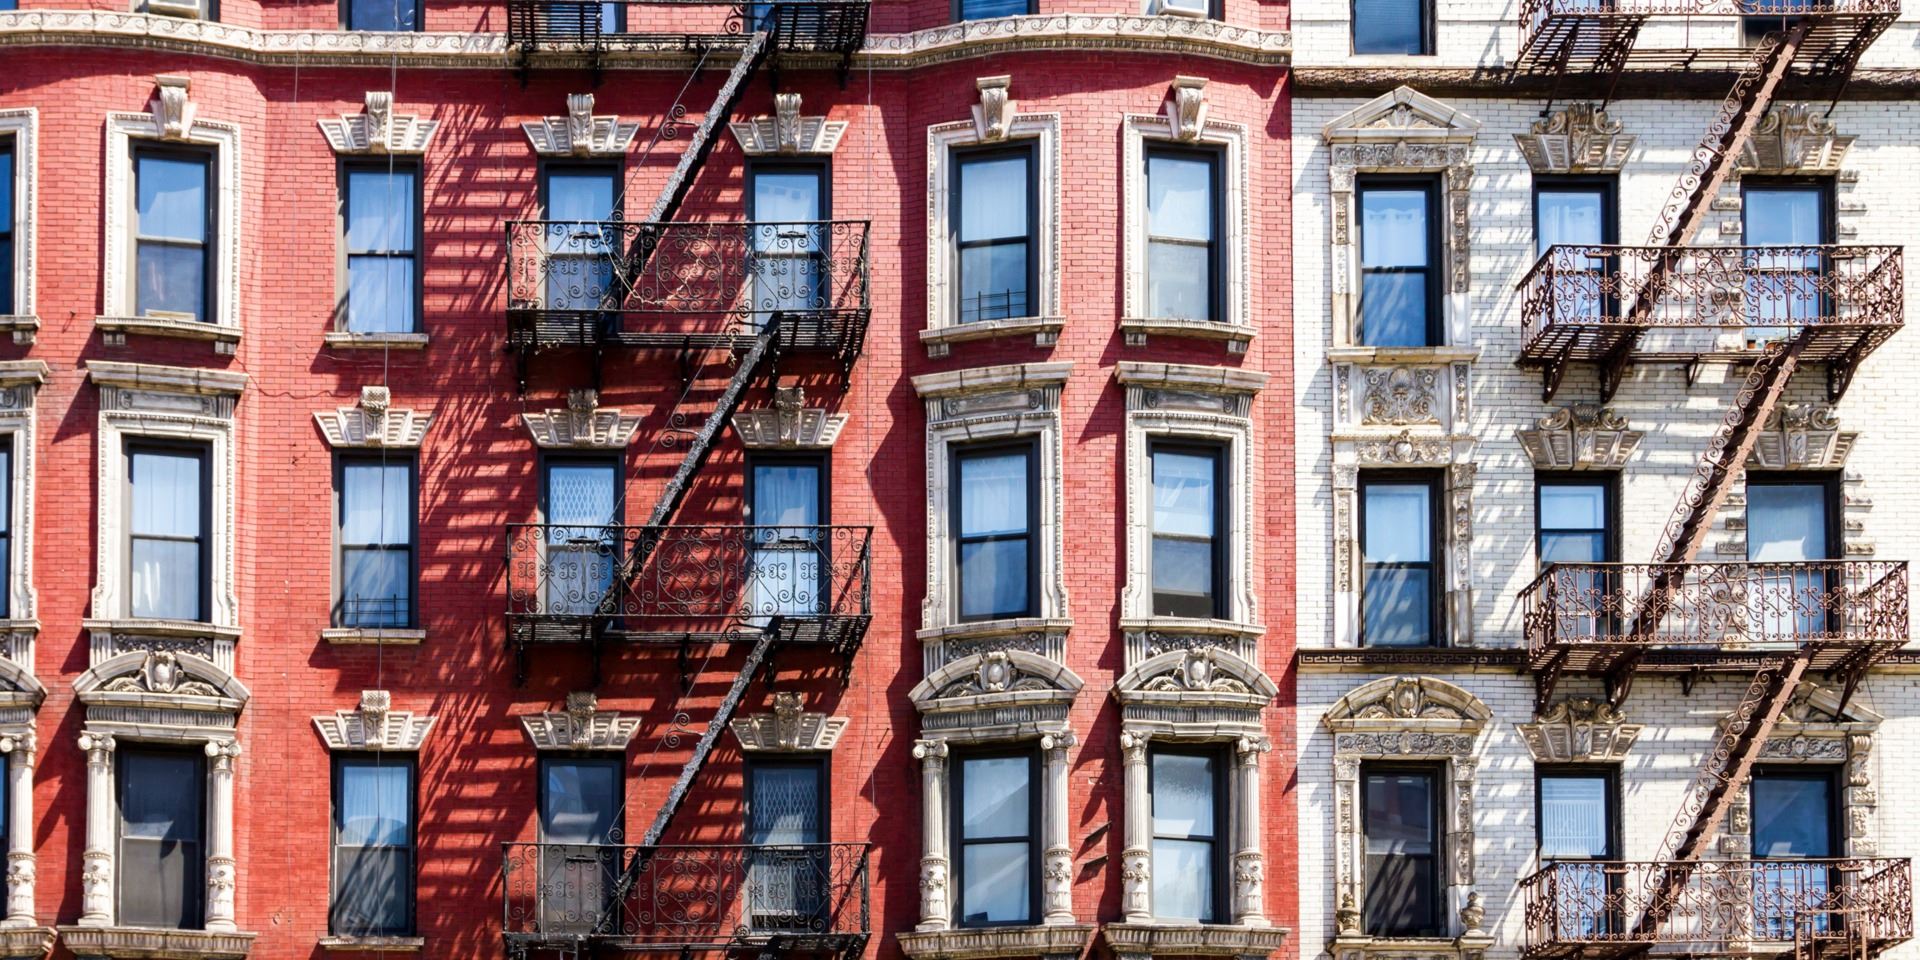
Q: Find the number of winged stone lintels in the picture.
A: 14